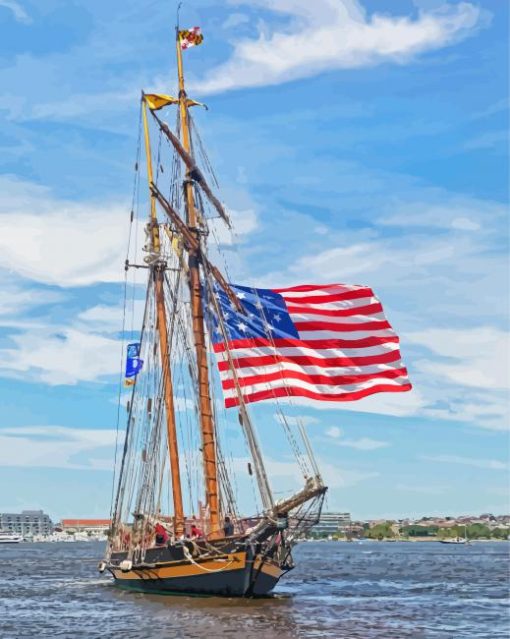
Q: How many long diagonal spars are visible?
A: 2